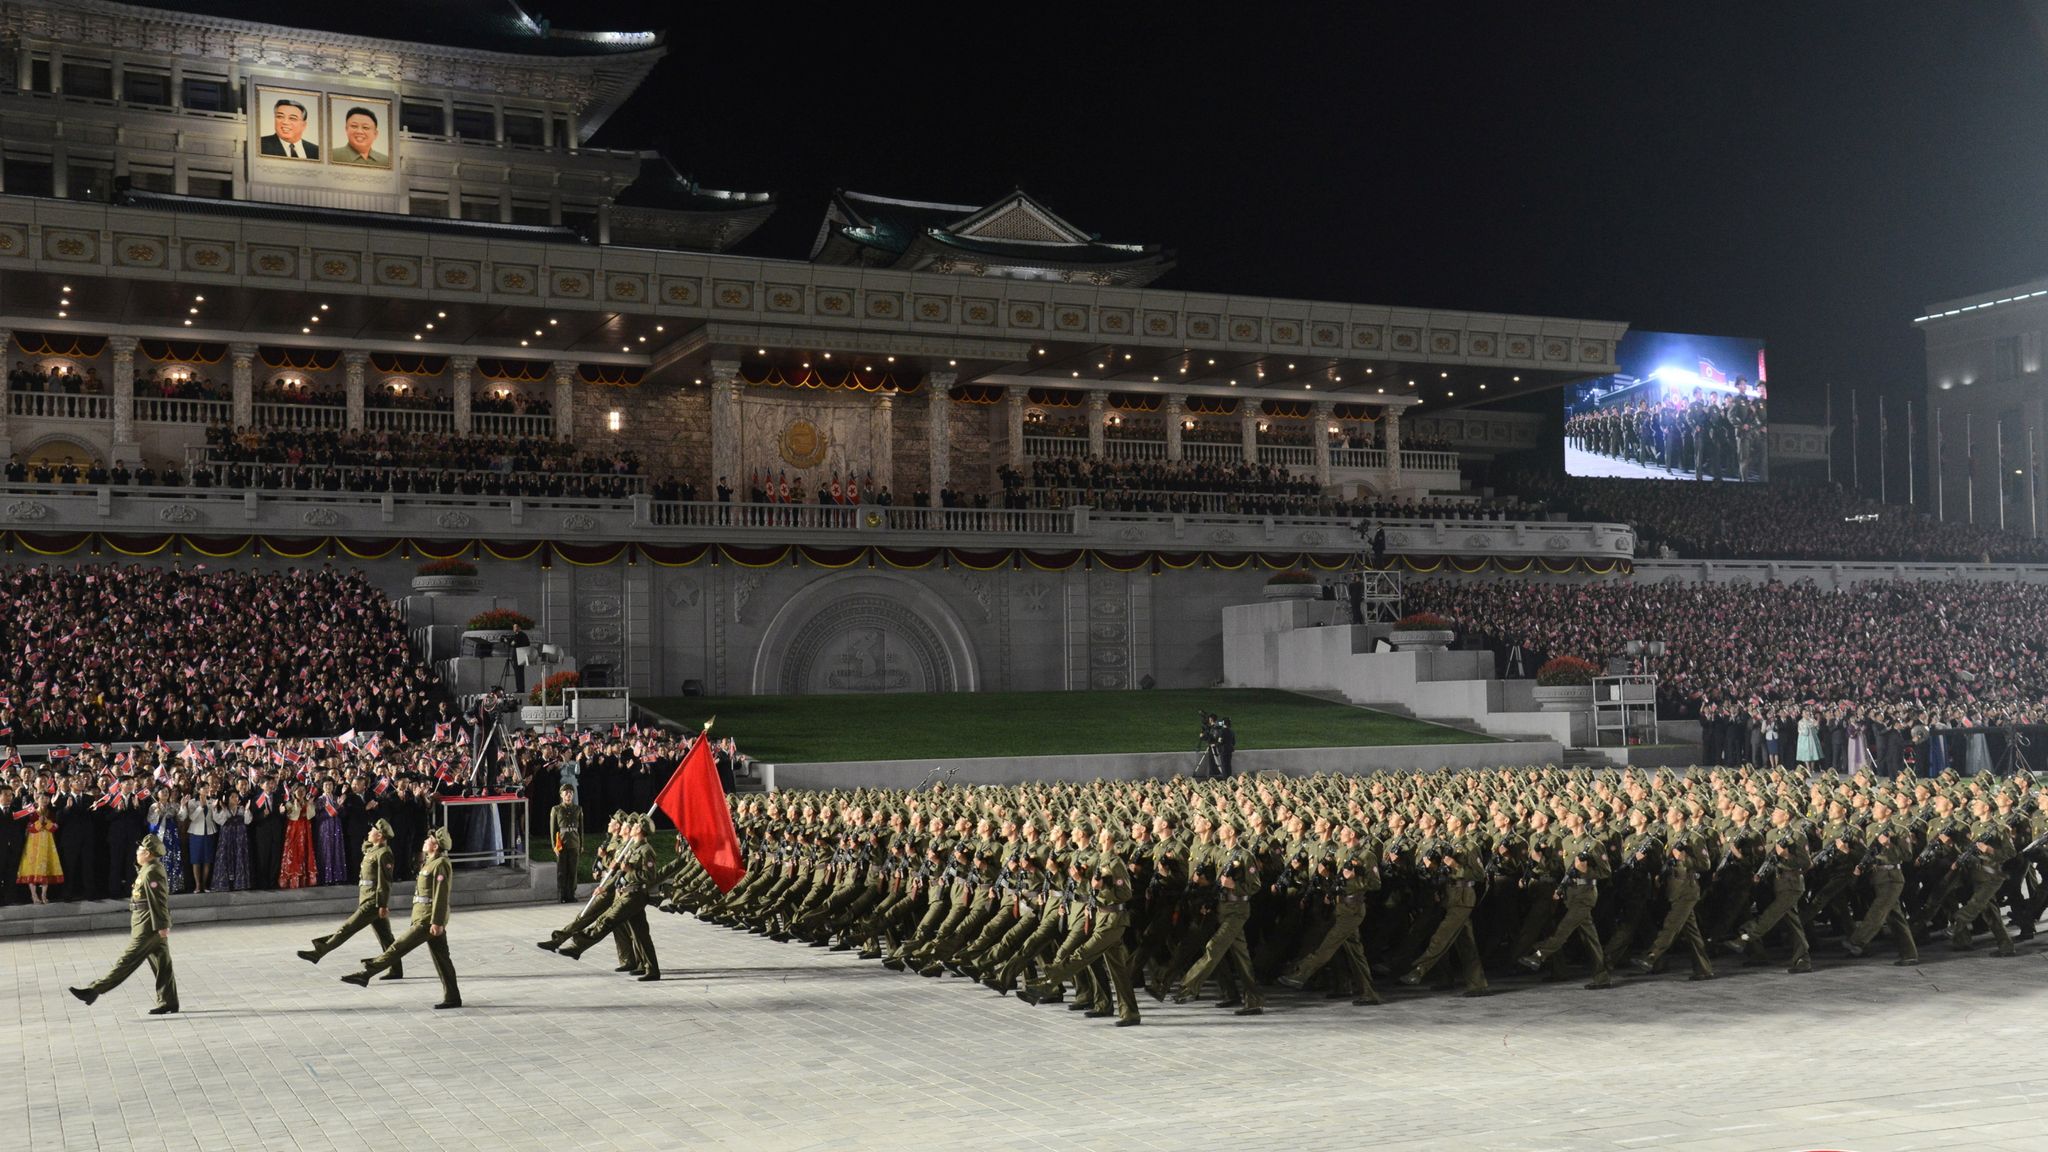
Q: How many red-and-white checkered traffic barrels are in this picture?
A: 0